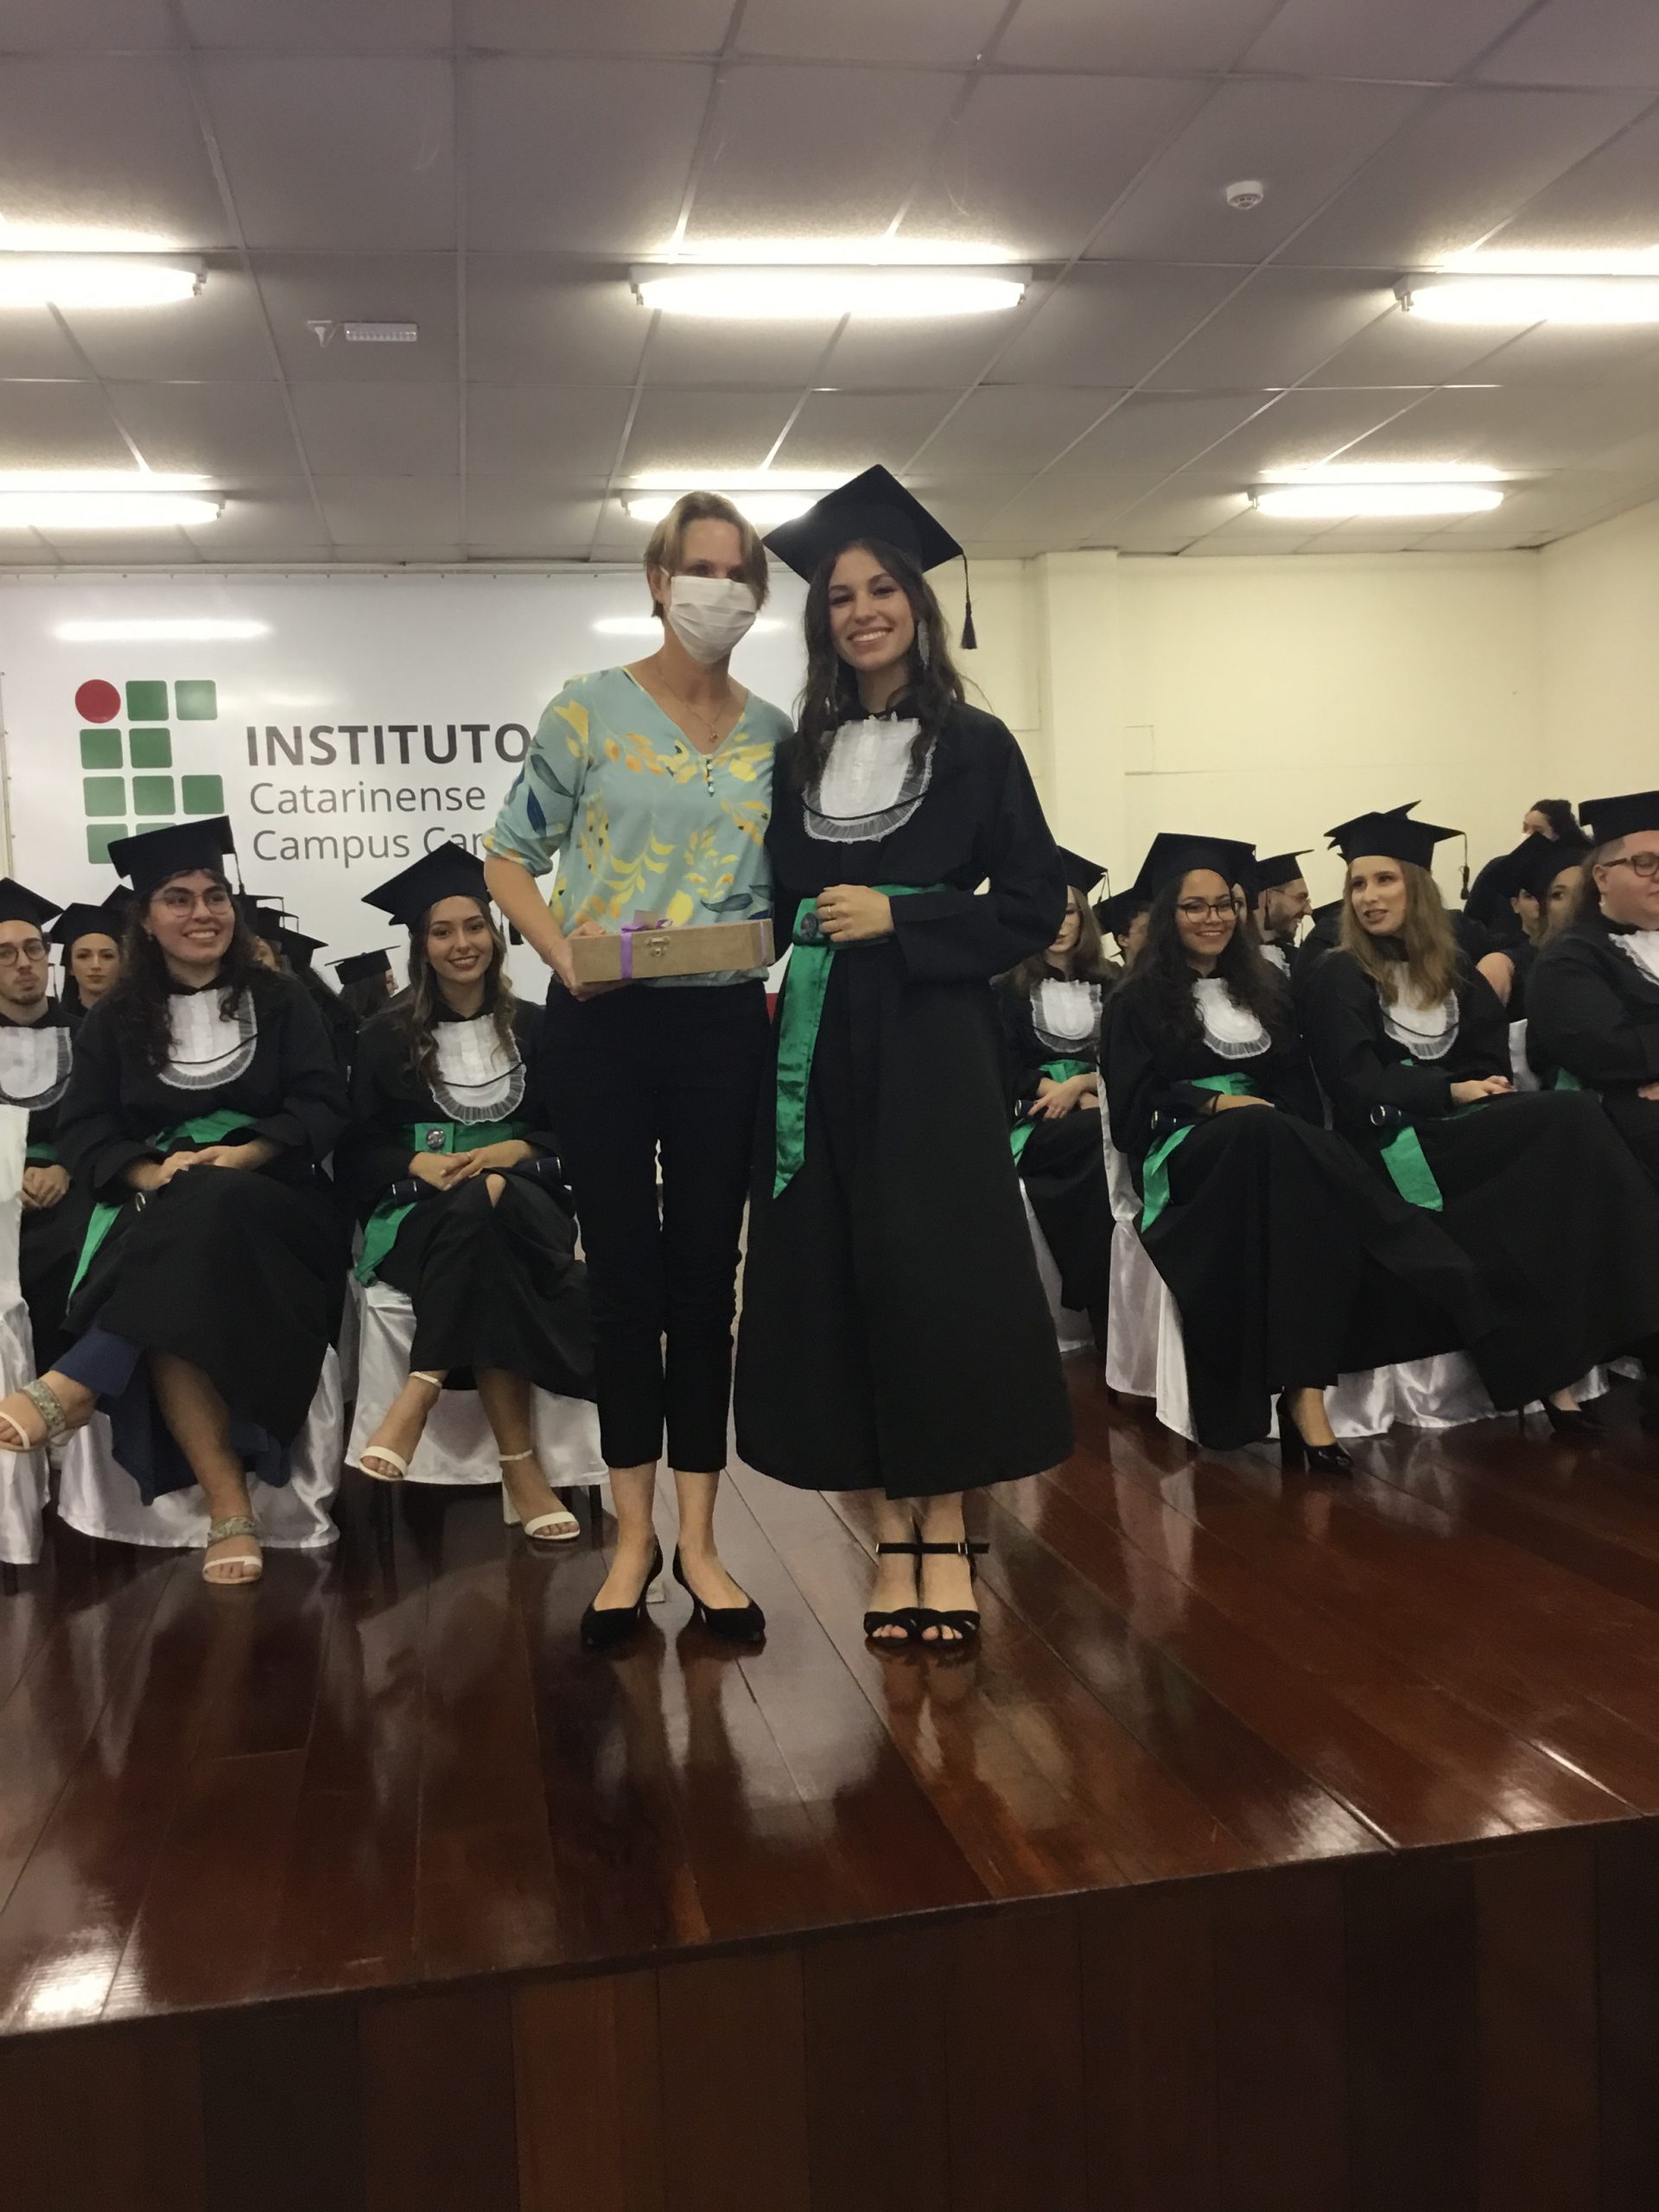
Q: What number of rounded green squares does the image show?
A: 9